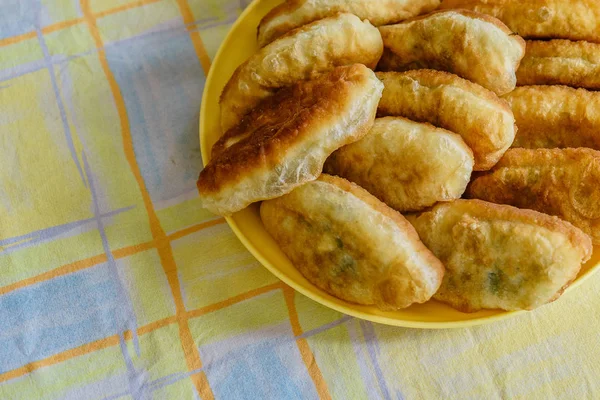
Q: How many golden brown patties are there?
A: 12